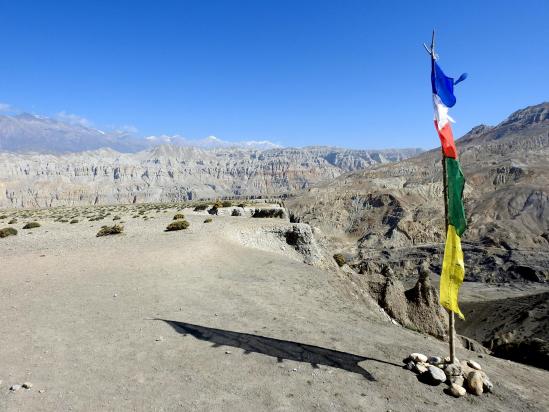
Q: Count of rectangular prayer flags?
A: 5